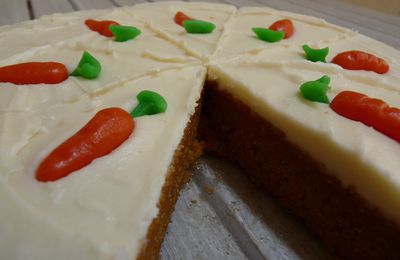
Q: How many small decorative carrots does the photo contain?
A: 7